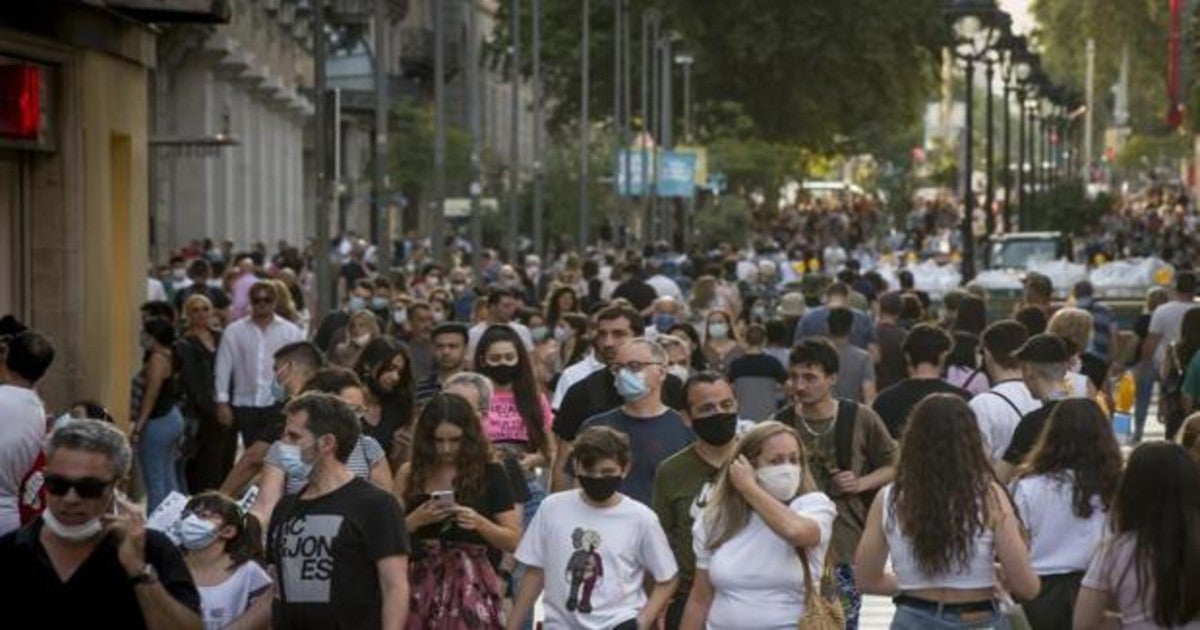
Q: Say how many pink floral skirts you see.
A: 1